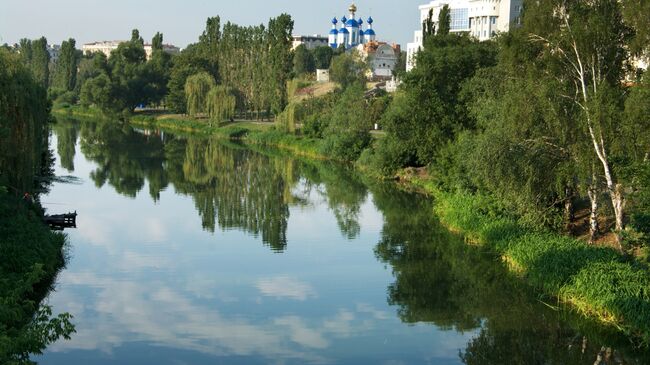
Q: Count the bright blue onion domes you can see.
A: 4